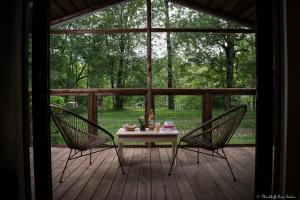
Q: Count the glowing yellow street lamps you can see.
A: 0